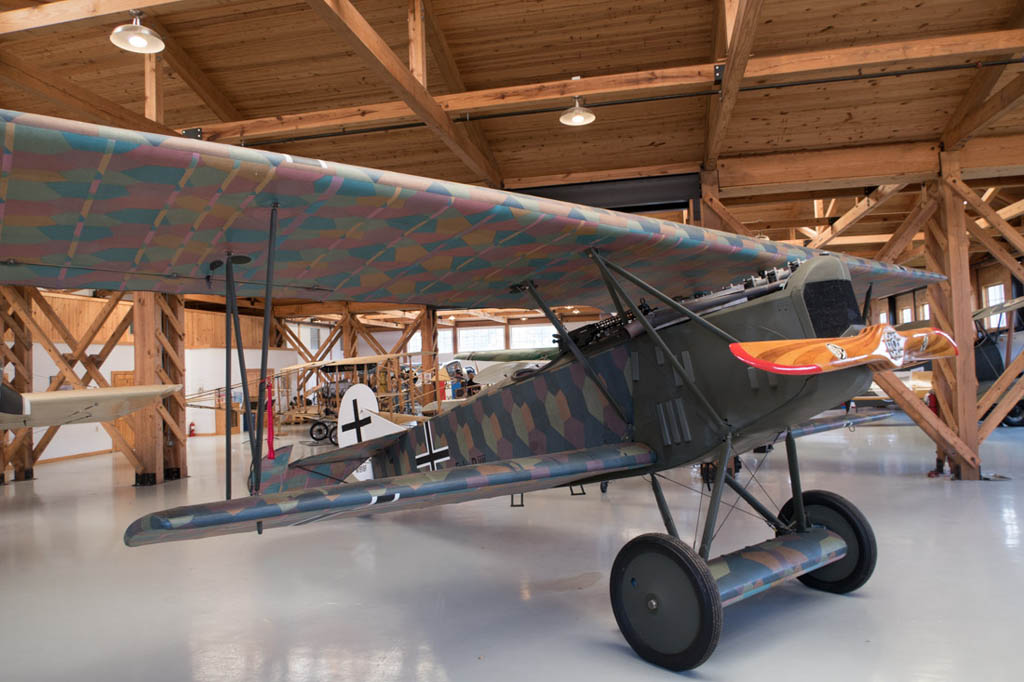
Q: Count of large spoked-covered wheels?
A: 2